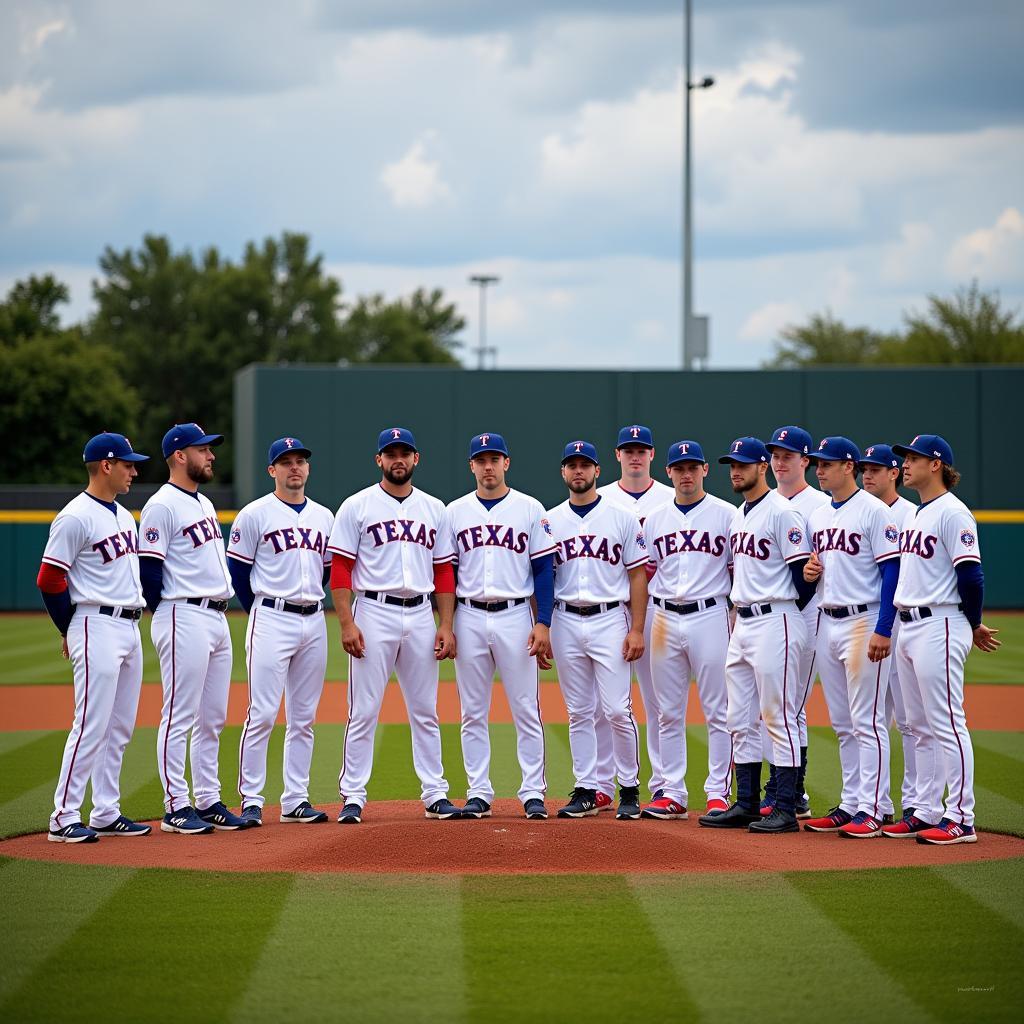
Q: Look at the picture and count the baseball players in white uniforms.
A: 13